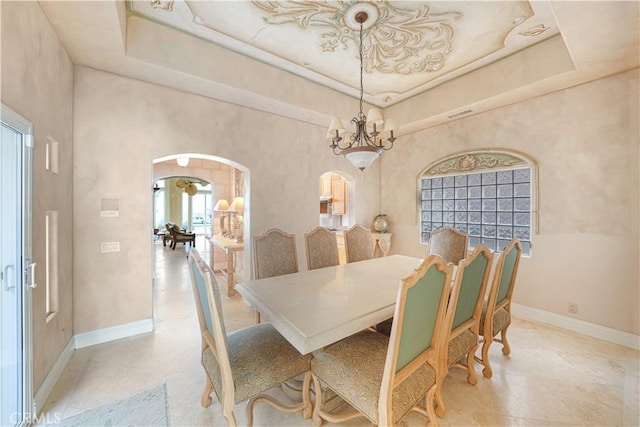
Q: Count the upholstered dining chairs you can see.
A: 8